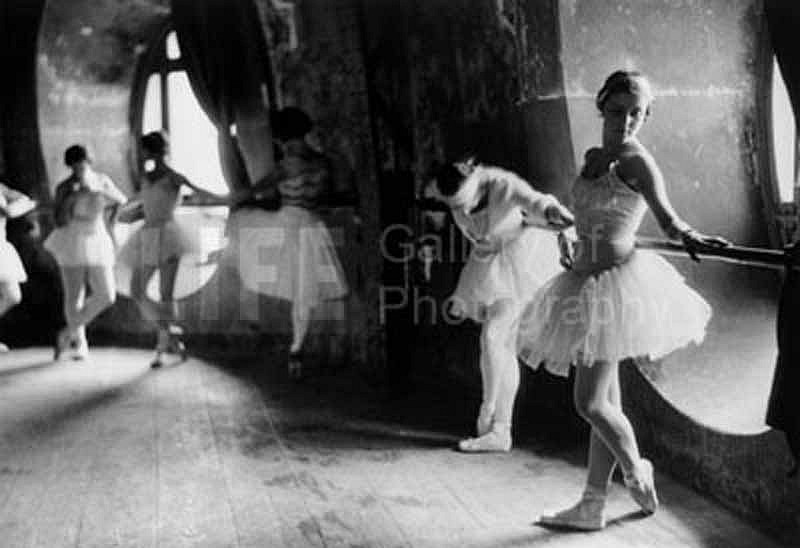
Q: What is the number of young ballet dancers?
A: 6